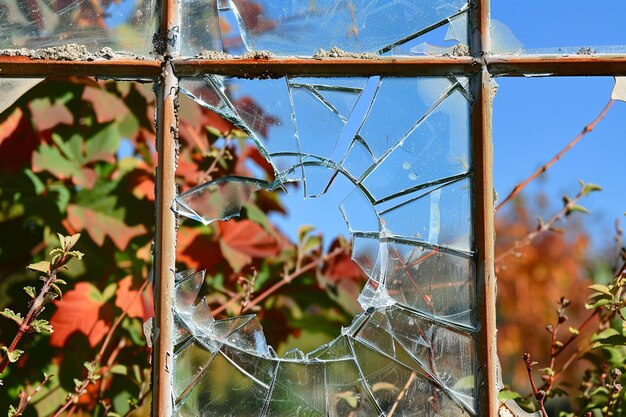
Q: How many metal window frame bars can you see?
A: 3